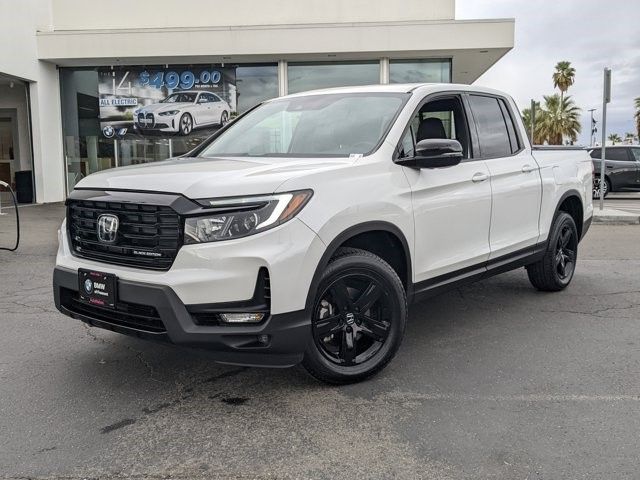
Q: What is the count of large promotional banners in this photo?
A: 1